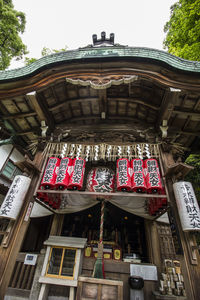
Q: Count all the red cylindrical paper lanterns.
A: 6